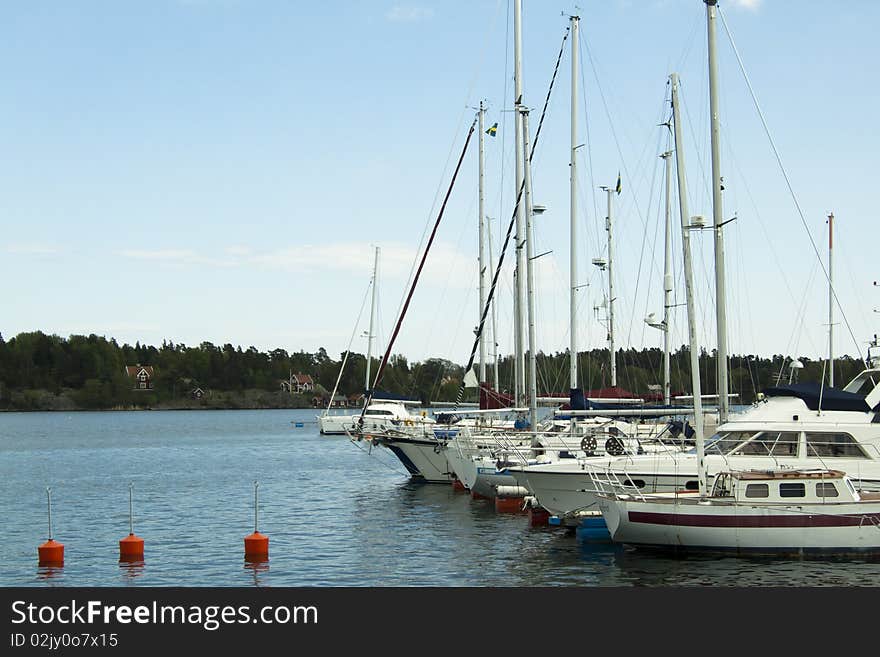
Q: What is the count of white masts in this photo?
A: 11